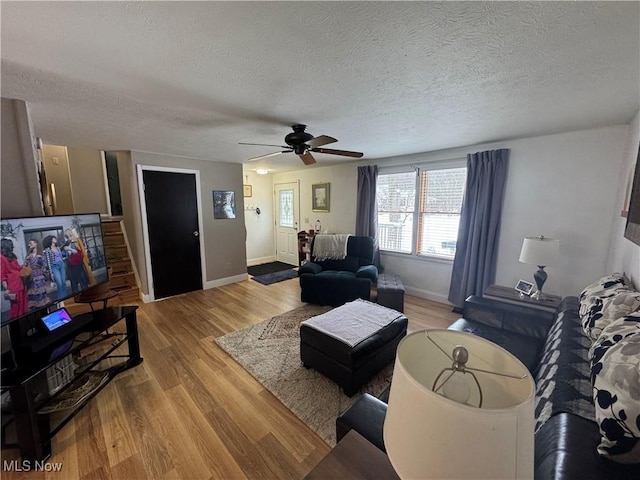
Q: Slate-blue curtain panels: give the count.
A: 2